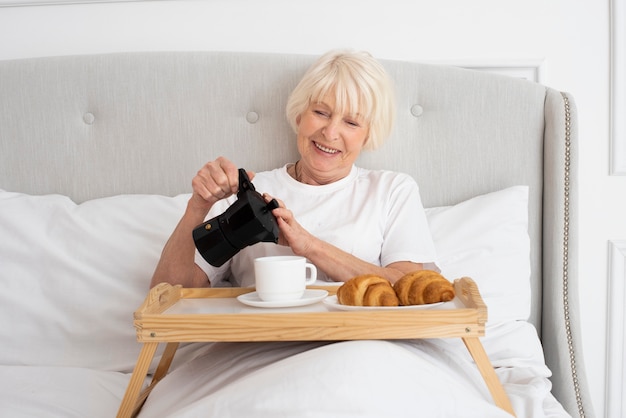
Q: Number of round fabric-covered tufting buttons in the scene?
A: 3